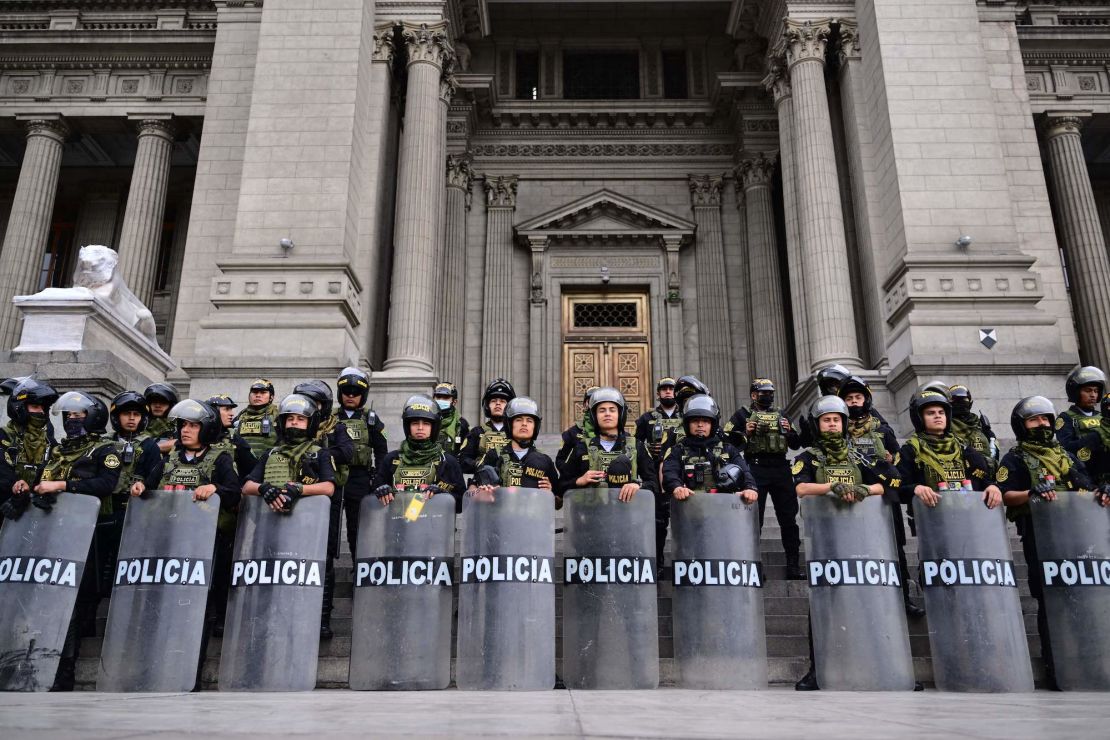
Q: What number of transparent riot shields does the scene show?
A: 10